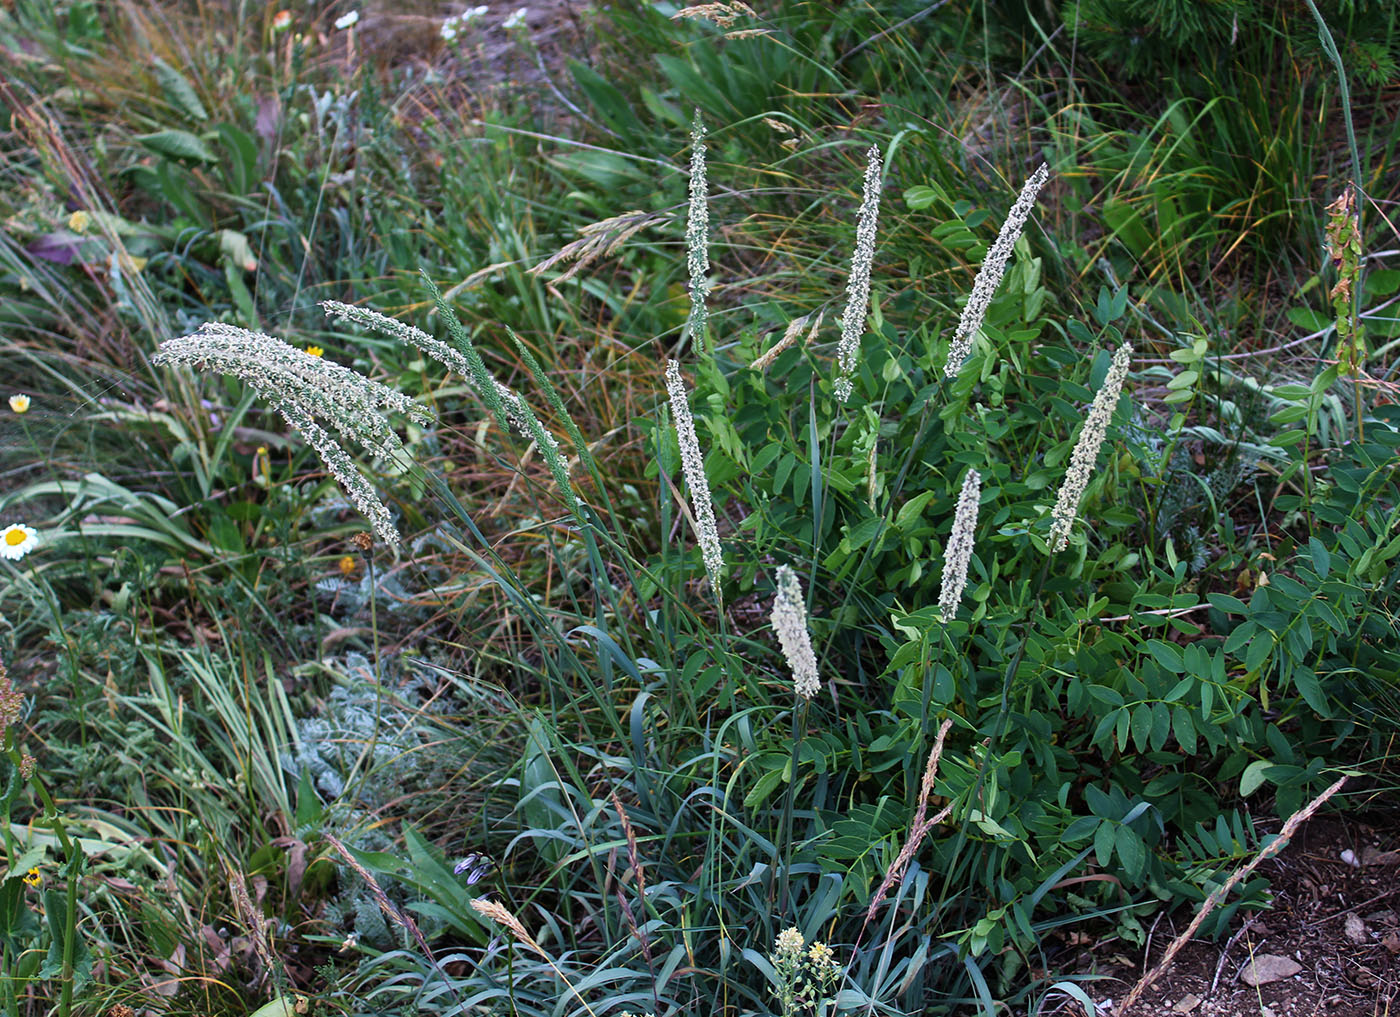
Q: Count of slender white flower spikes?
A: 12